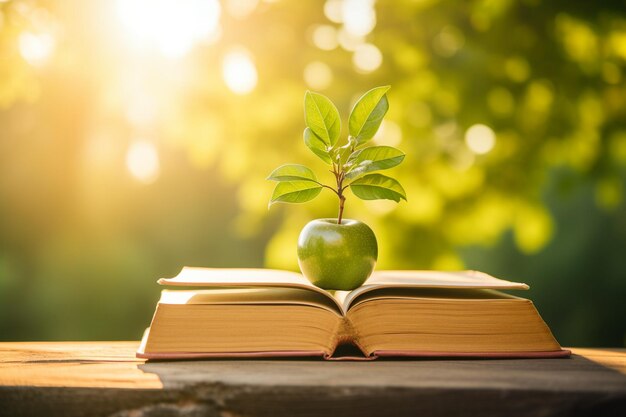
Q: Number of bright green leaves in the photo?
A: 7